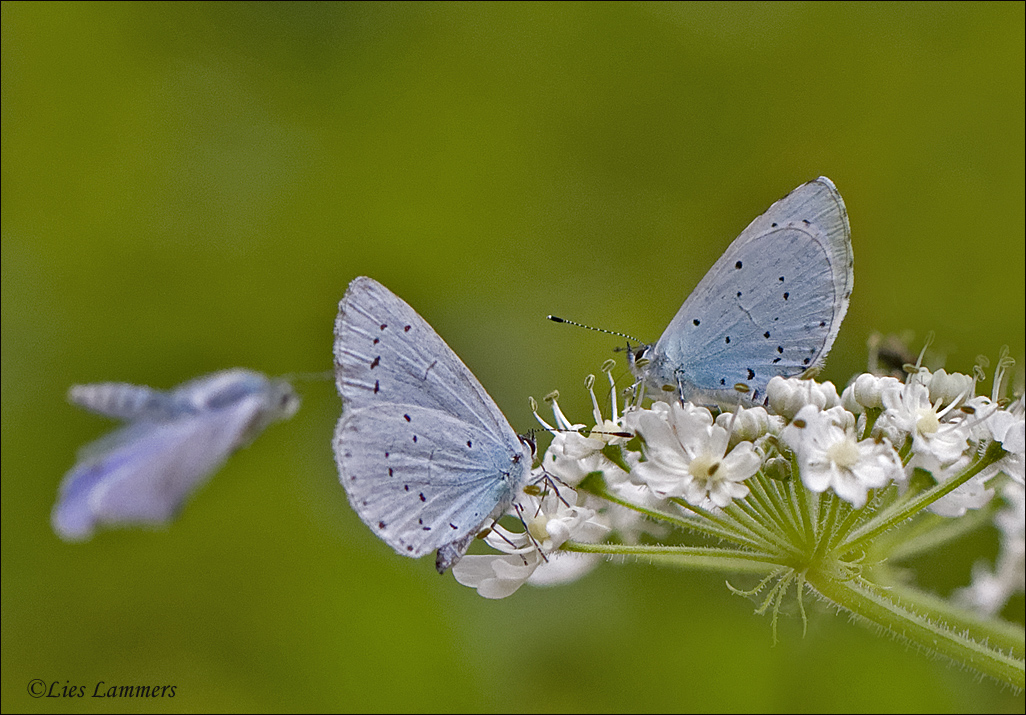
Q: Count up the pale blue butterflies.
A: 3